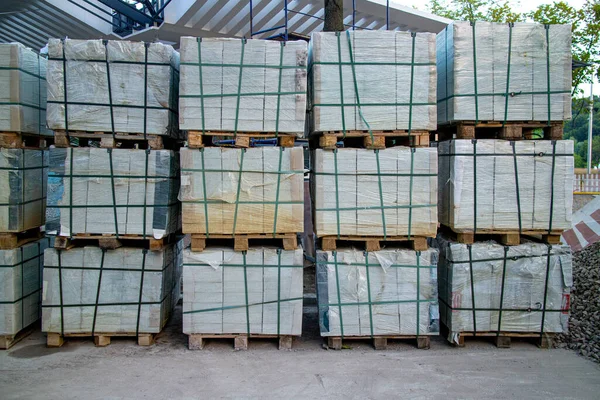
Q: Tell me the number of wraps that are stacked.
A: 15